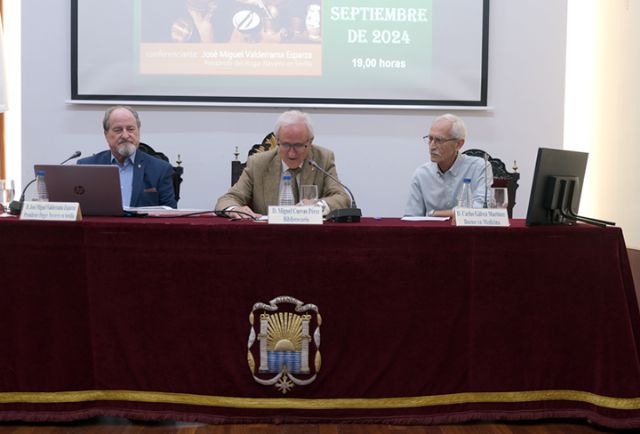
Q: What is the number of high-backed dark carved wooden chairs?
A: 3